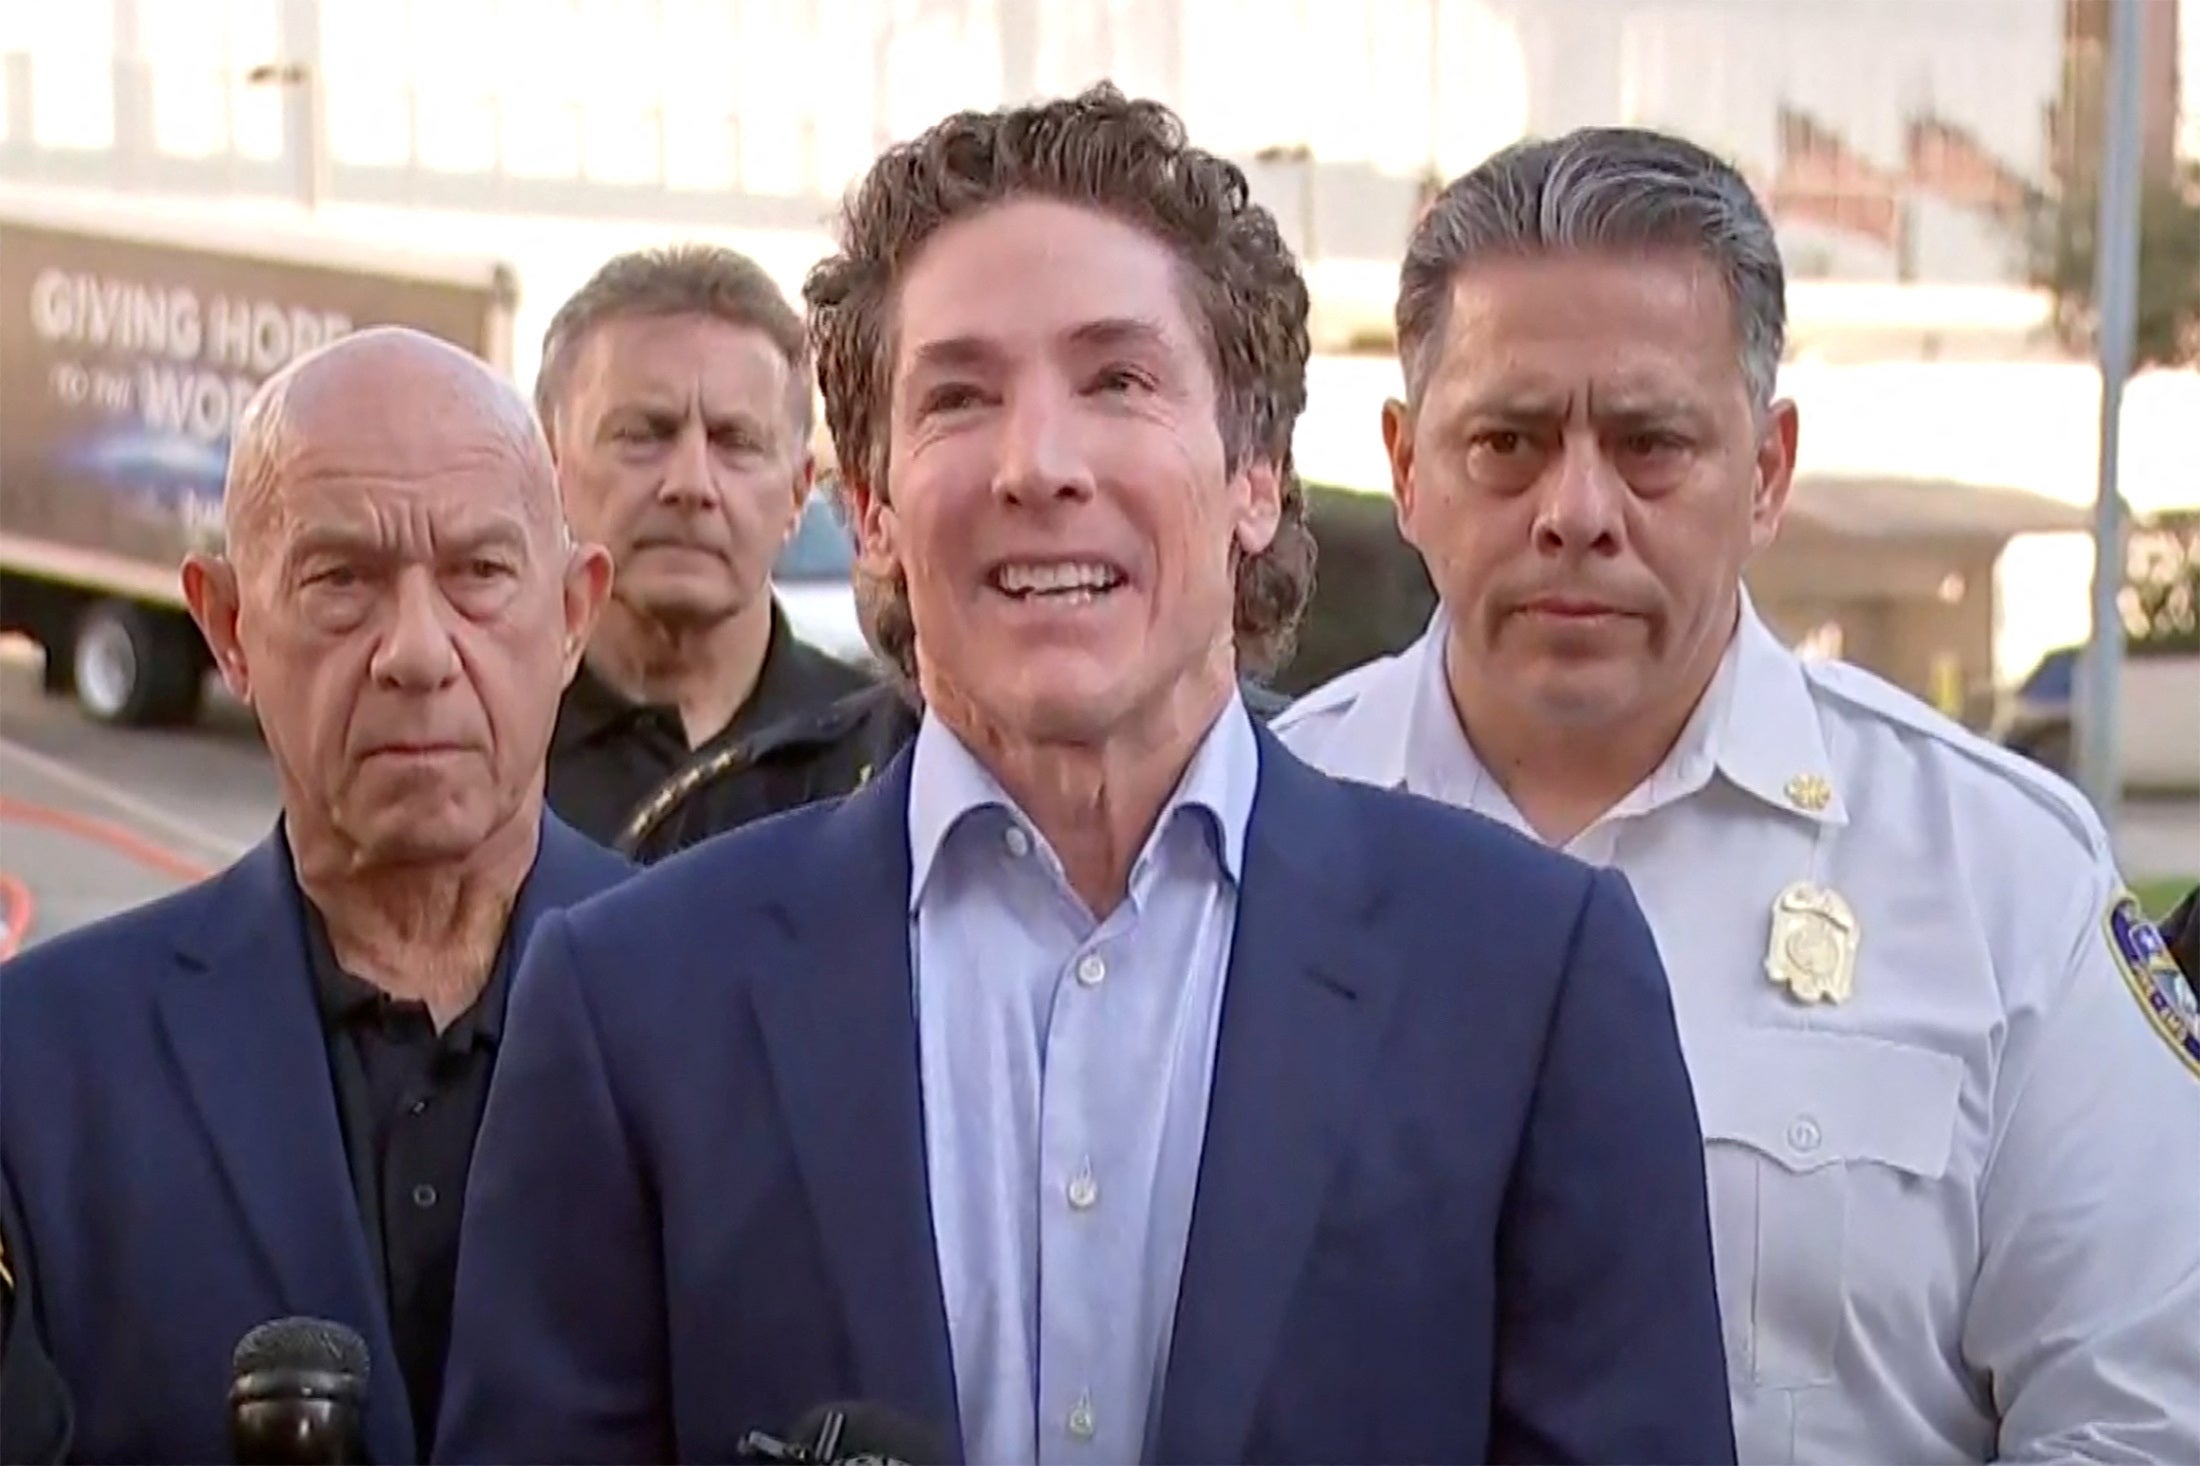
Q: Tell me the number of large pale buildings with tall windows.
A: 1